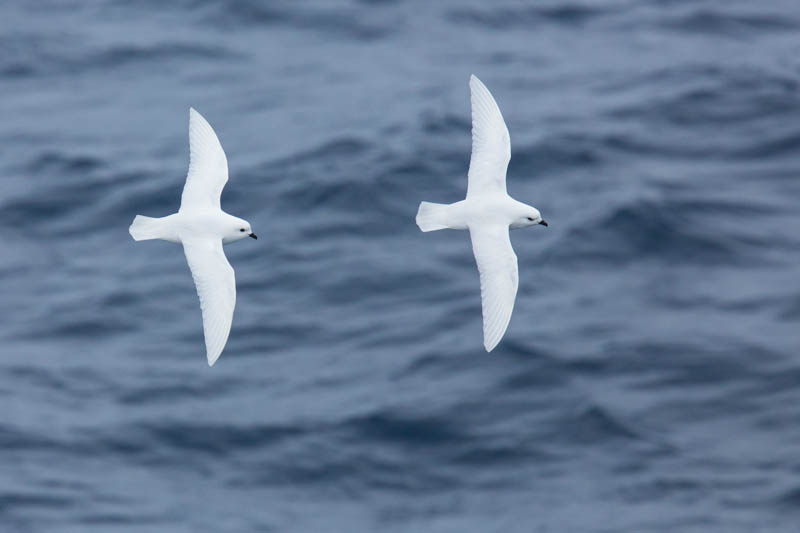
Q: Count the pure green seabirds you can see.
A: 0